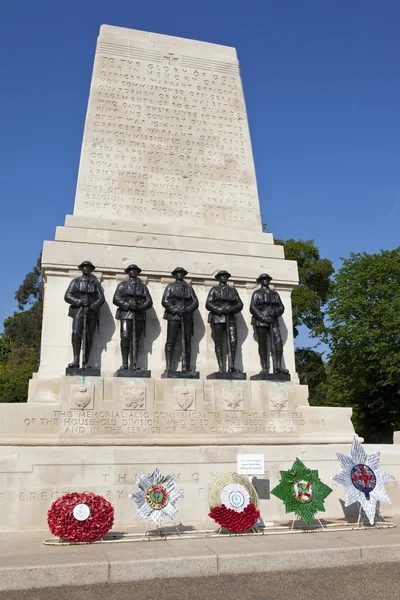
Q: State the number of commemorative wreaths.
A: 5